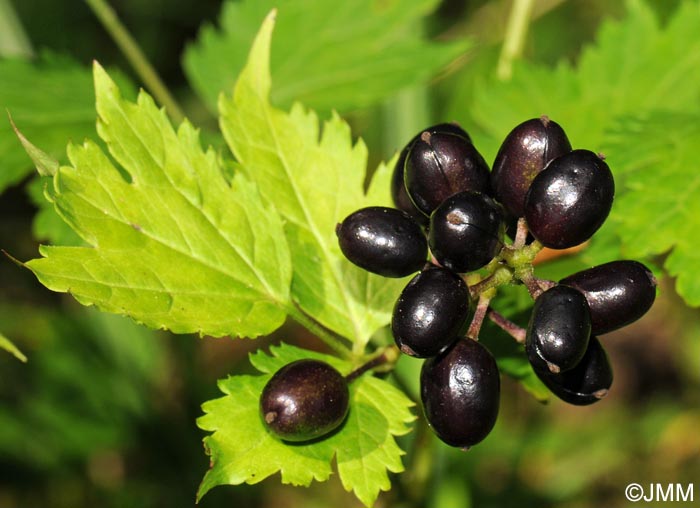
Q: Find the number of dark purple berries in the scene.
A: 12